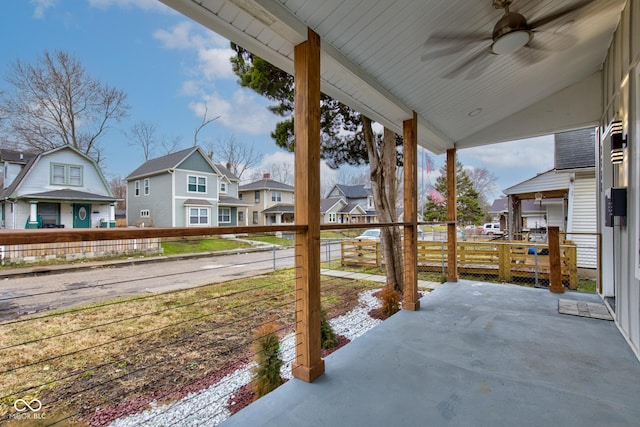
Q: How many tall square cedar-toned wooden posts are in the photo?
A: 3